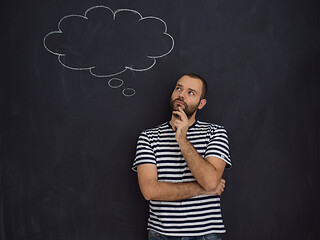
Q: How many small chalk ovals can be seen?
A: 2